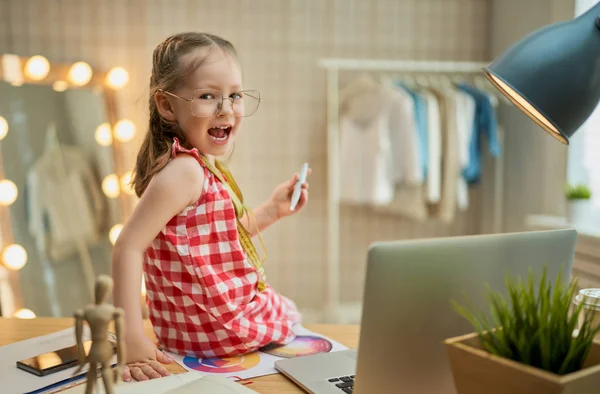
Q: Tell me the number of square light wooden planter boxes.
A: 1